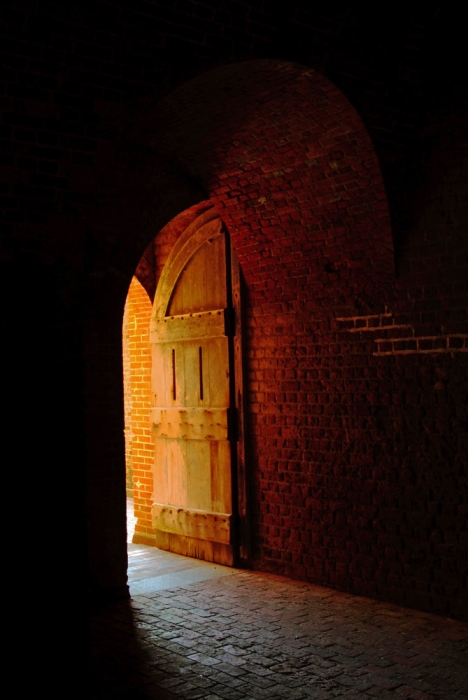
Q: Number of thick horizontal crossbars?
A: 3